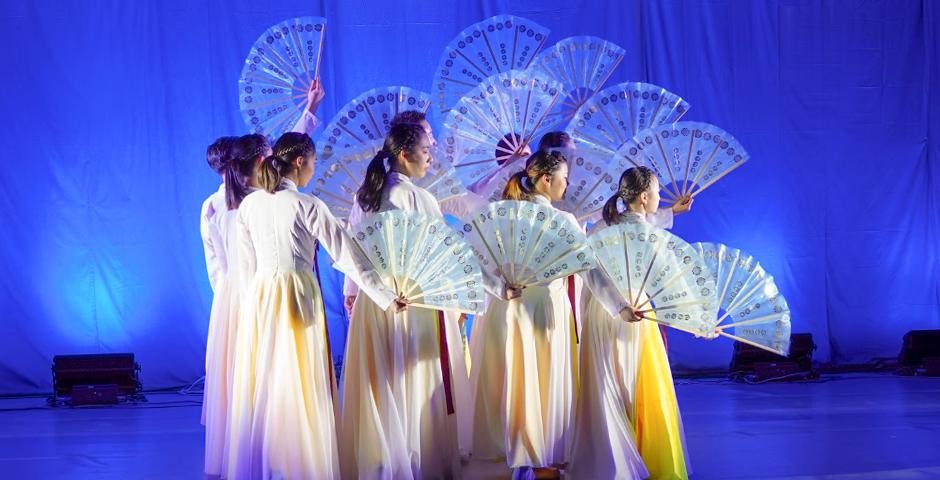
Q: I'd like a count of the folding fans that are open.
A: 13